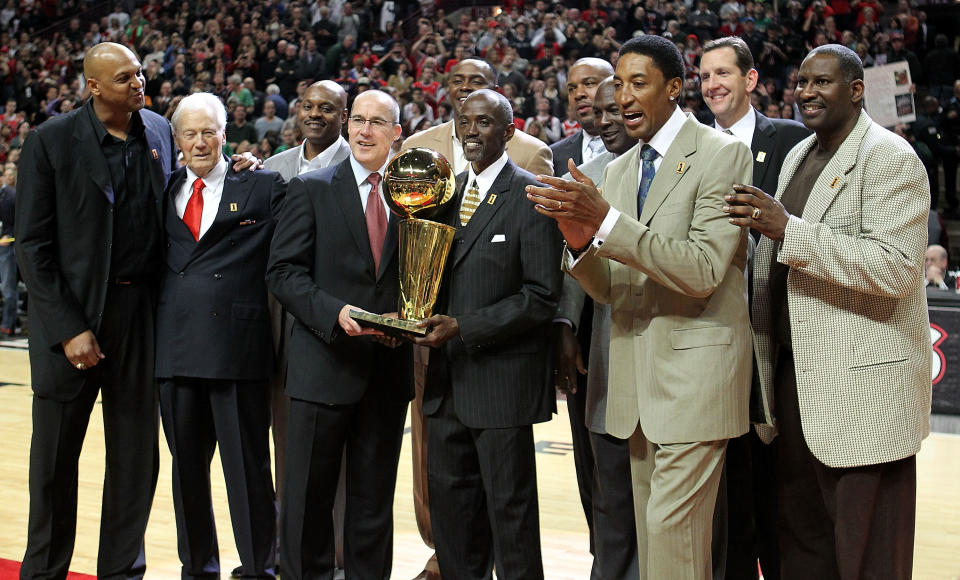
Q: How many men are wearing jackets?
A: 11